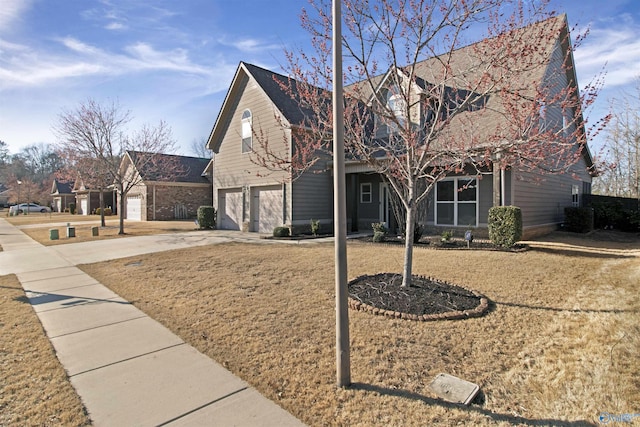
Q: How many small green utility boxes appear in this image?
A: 3